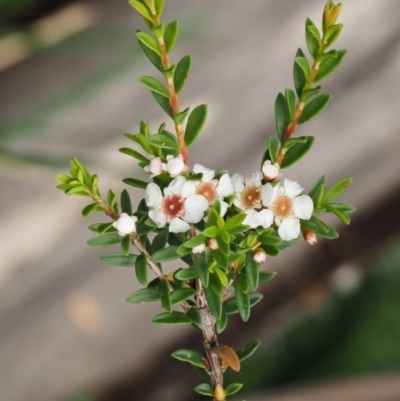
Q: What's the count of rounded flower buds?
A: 8